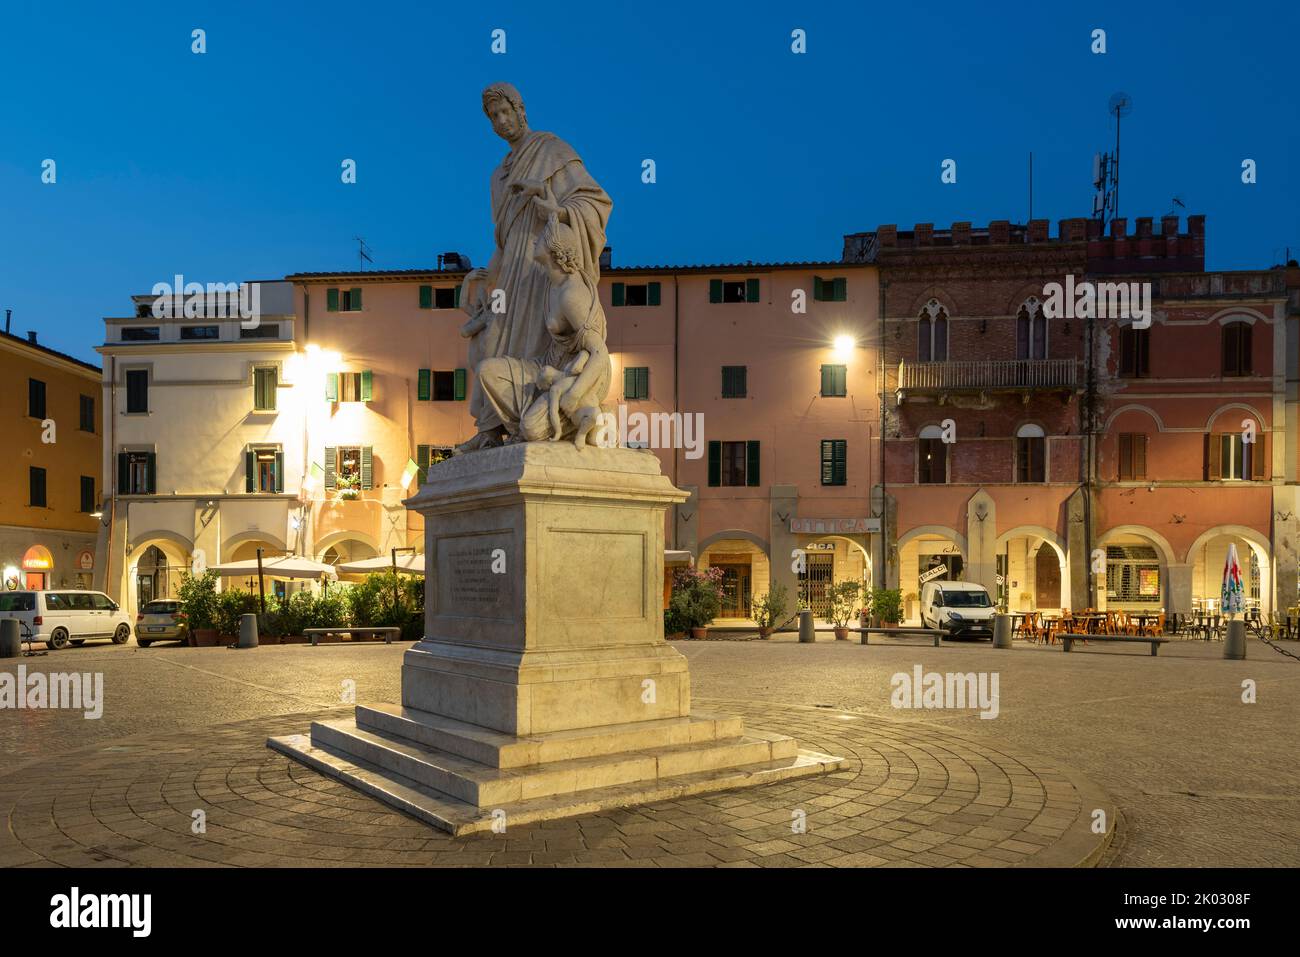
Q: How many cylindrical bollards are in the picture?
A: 5